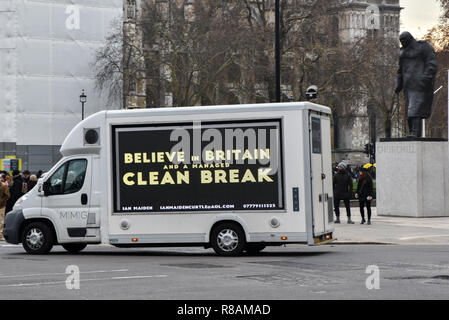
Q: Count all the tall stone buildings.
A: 1